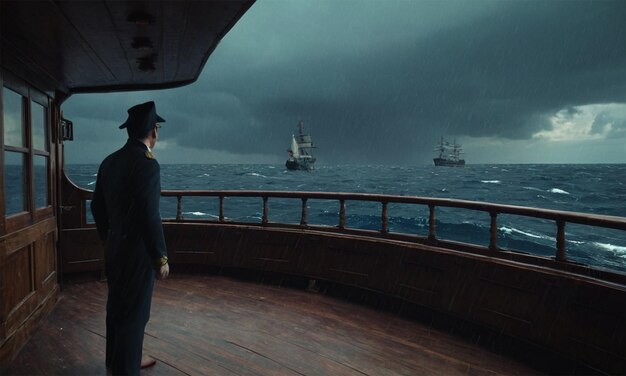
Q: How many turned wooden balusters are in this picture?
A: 9